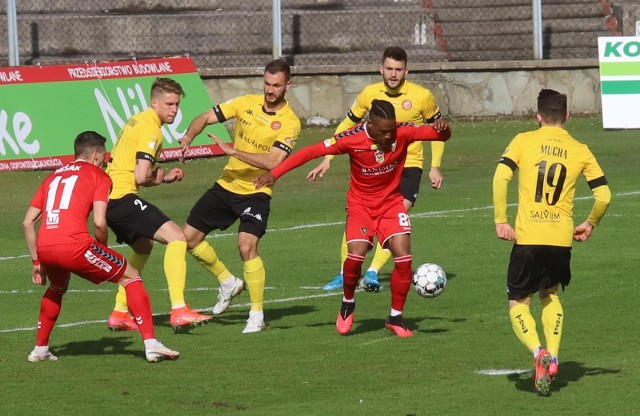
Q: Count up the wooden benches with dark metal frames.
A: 0